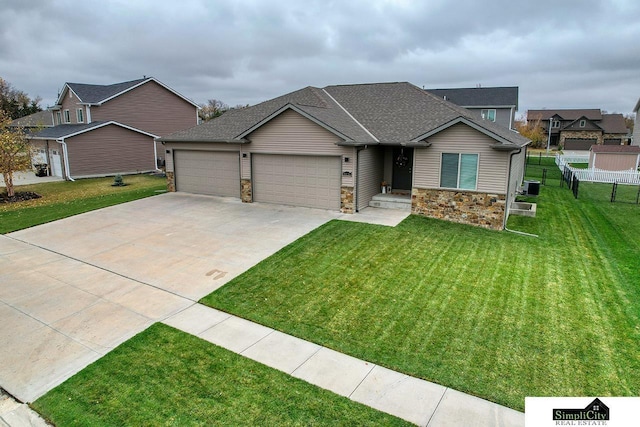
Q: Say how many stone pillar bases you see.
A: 3